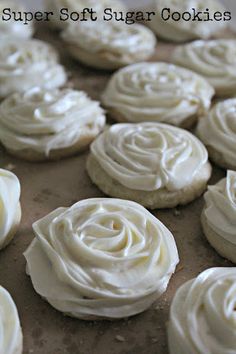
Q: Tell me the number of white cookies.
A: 15